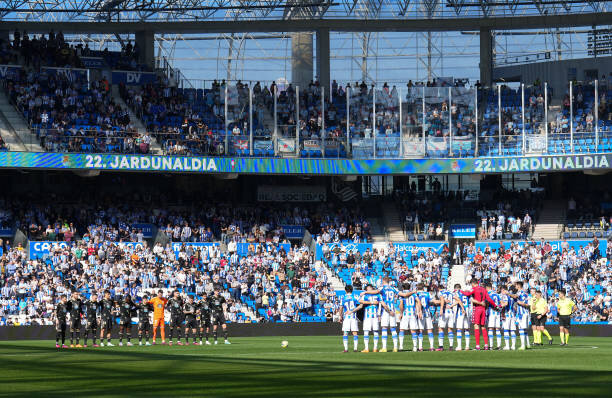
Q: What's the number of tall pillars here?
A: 4